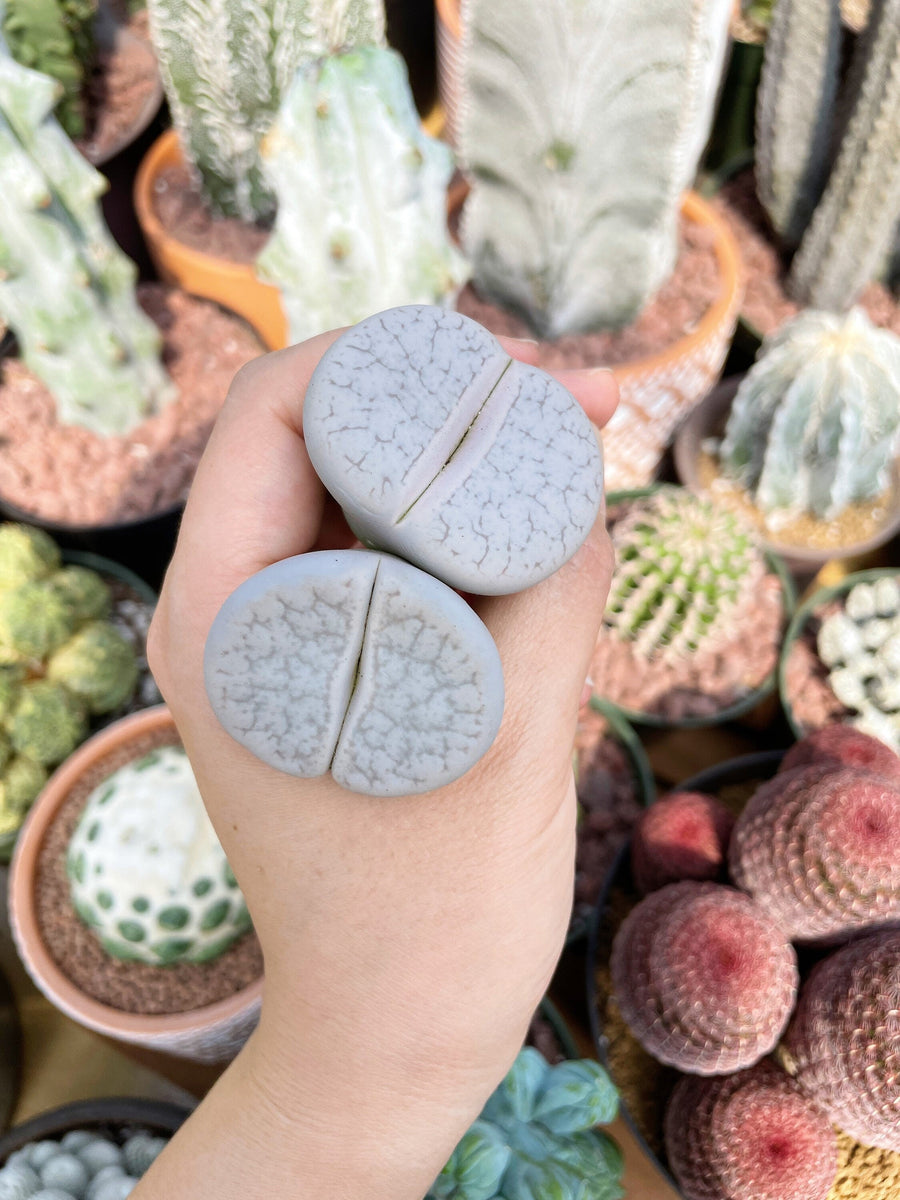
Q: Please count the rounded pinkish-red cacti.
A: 6